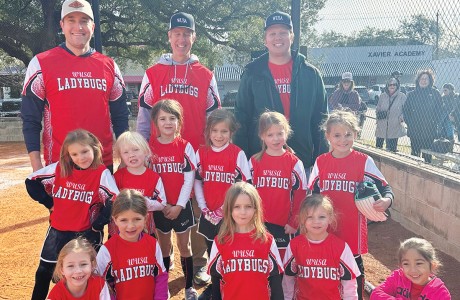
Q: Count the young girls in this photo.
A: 11